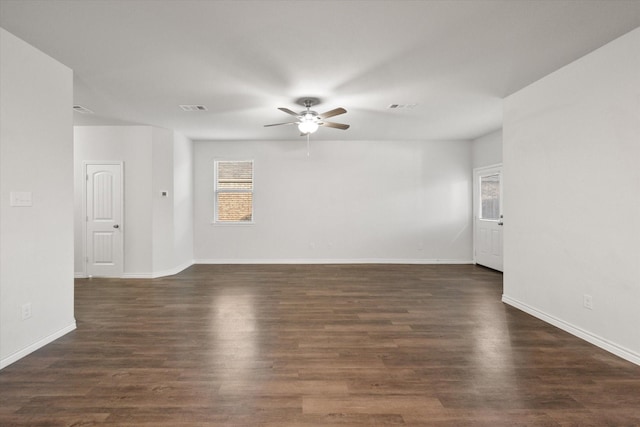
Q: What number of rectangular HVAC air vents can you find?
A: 3